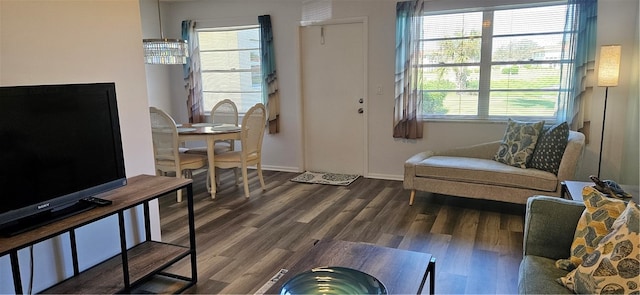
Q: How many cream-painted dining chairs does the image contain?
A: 3